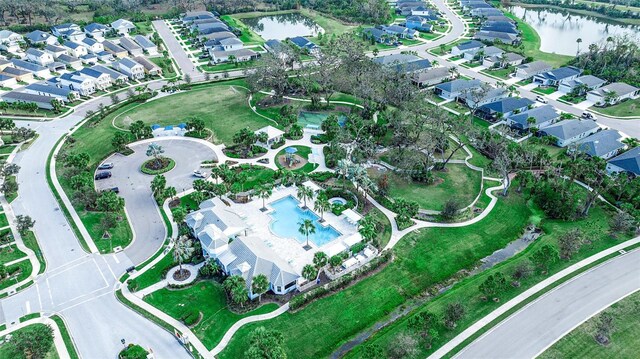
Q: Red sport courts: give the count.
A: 0